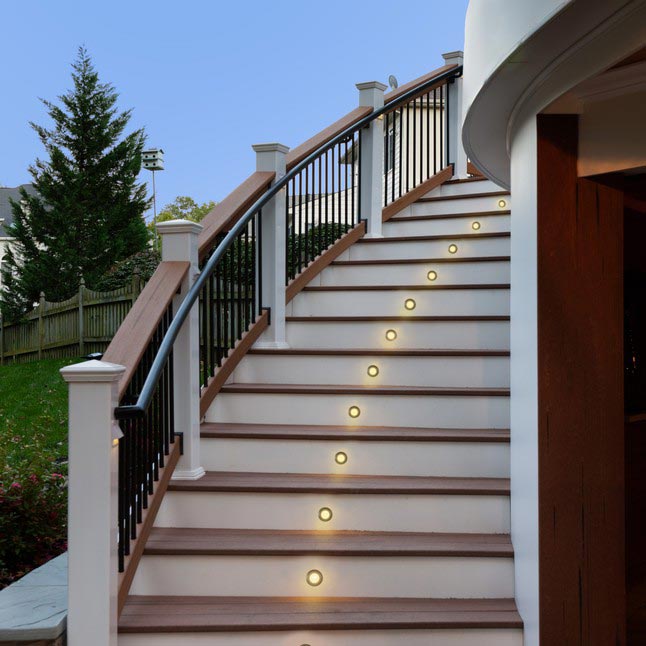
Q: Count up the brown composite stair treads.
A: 13